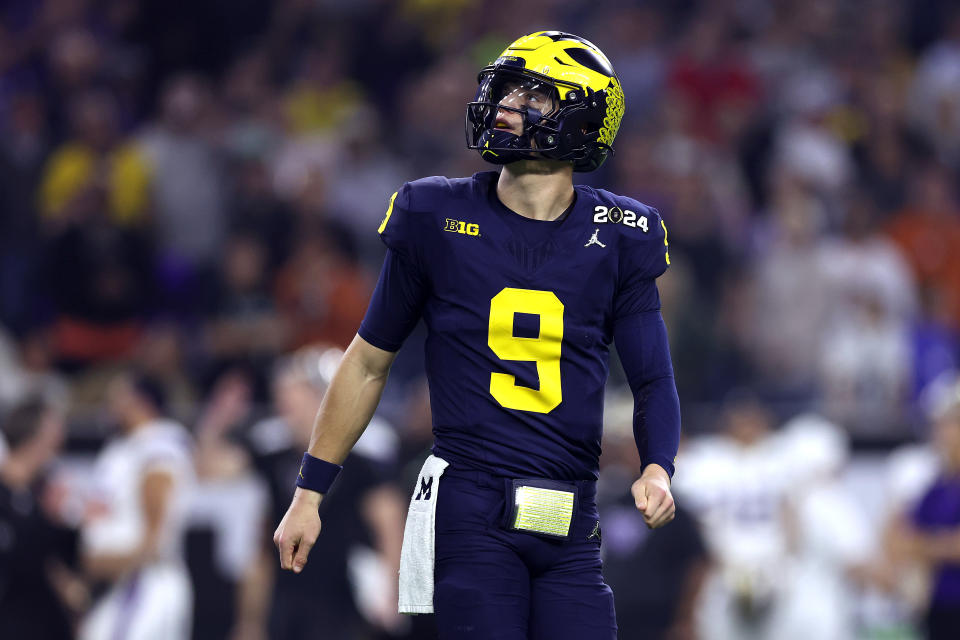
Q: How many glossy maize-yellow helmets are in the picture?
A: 1